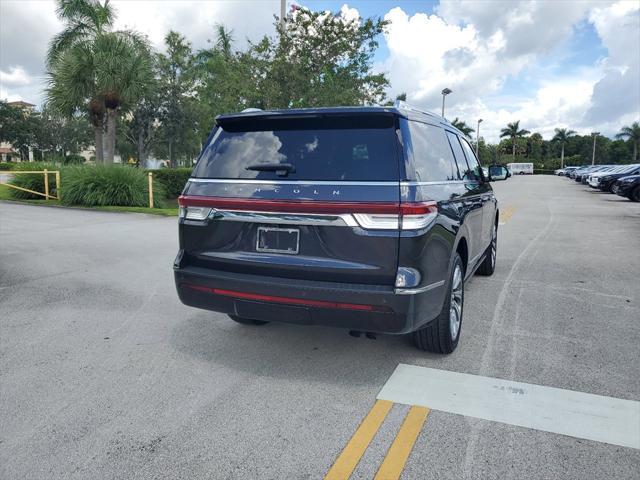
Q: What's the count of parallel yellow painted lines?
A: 2